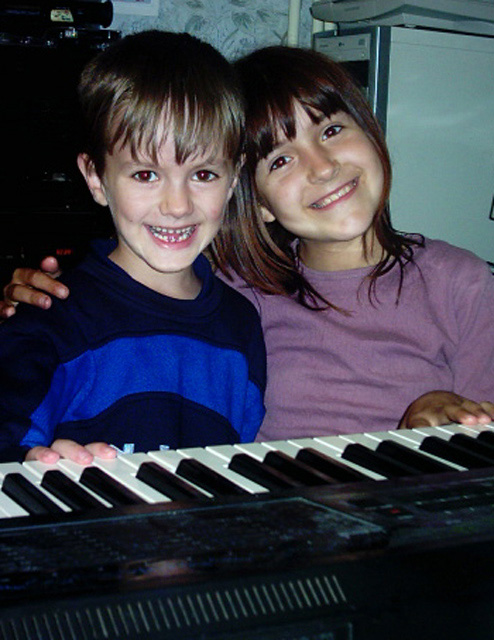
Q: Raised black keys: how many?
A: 13